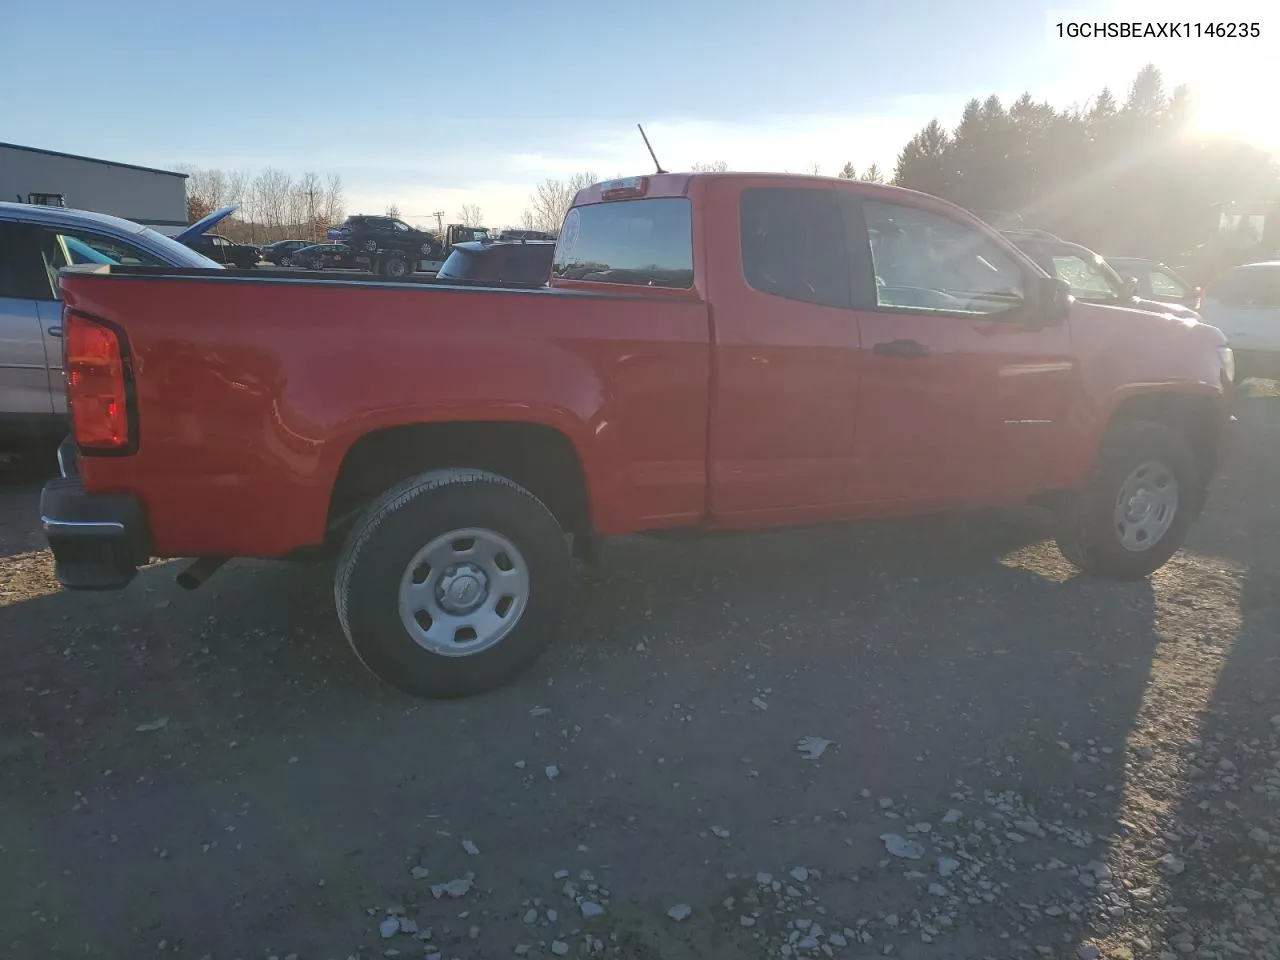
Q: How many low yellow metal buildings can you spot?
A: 0